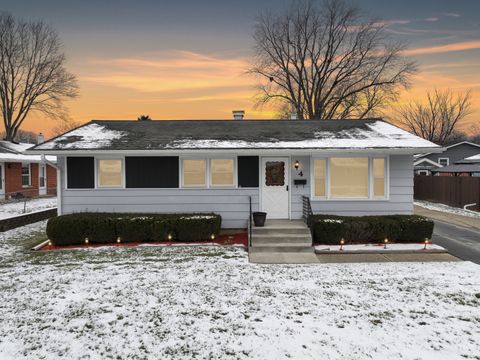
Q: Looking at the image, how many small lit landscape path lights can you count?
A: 8